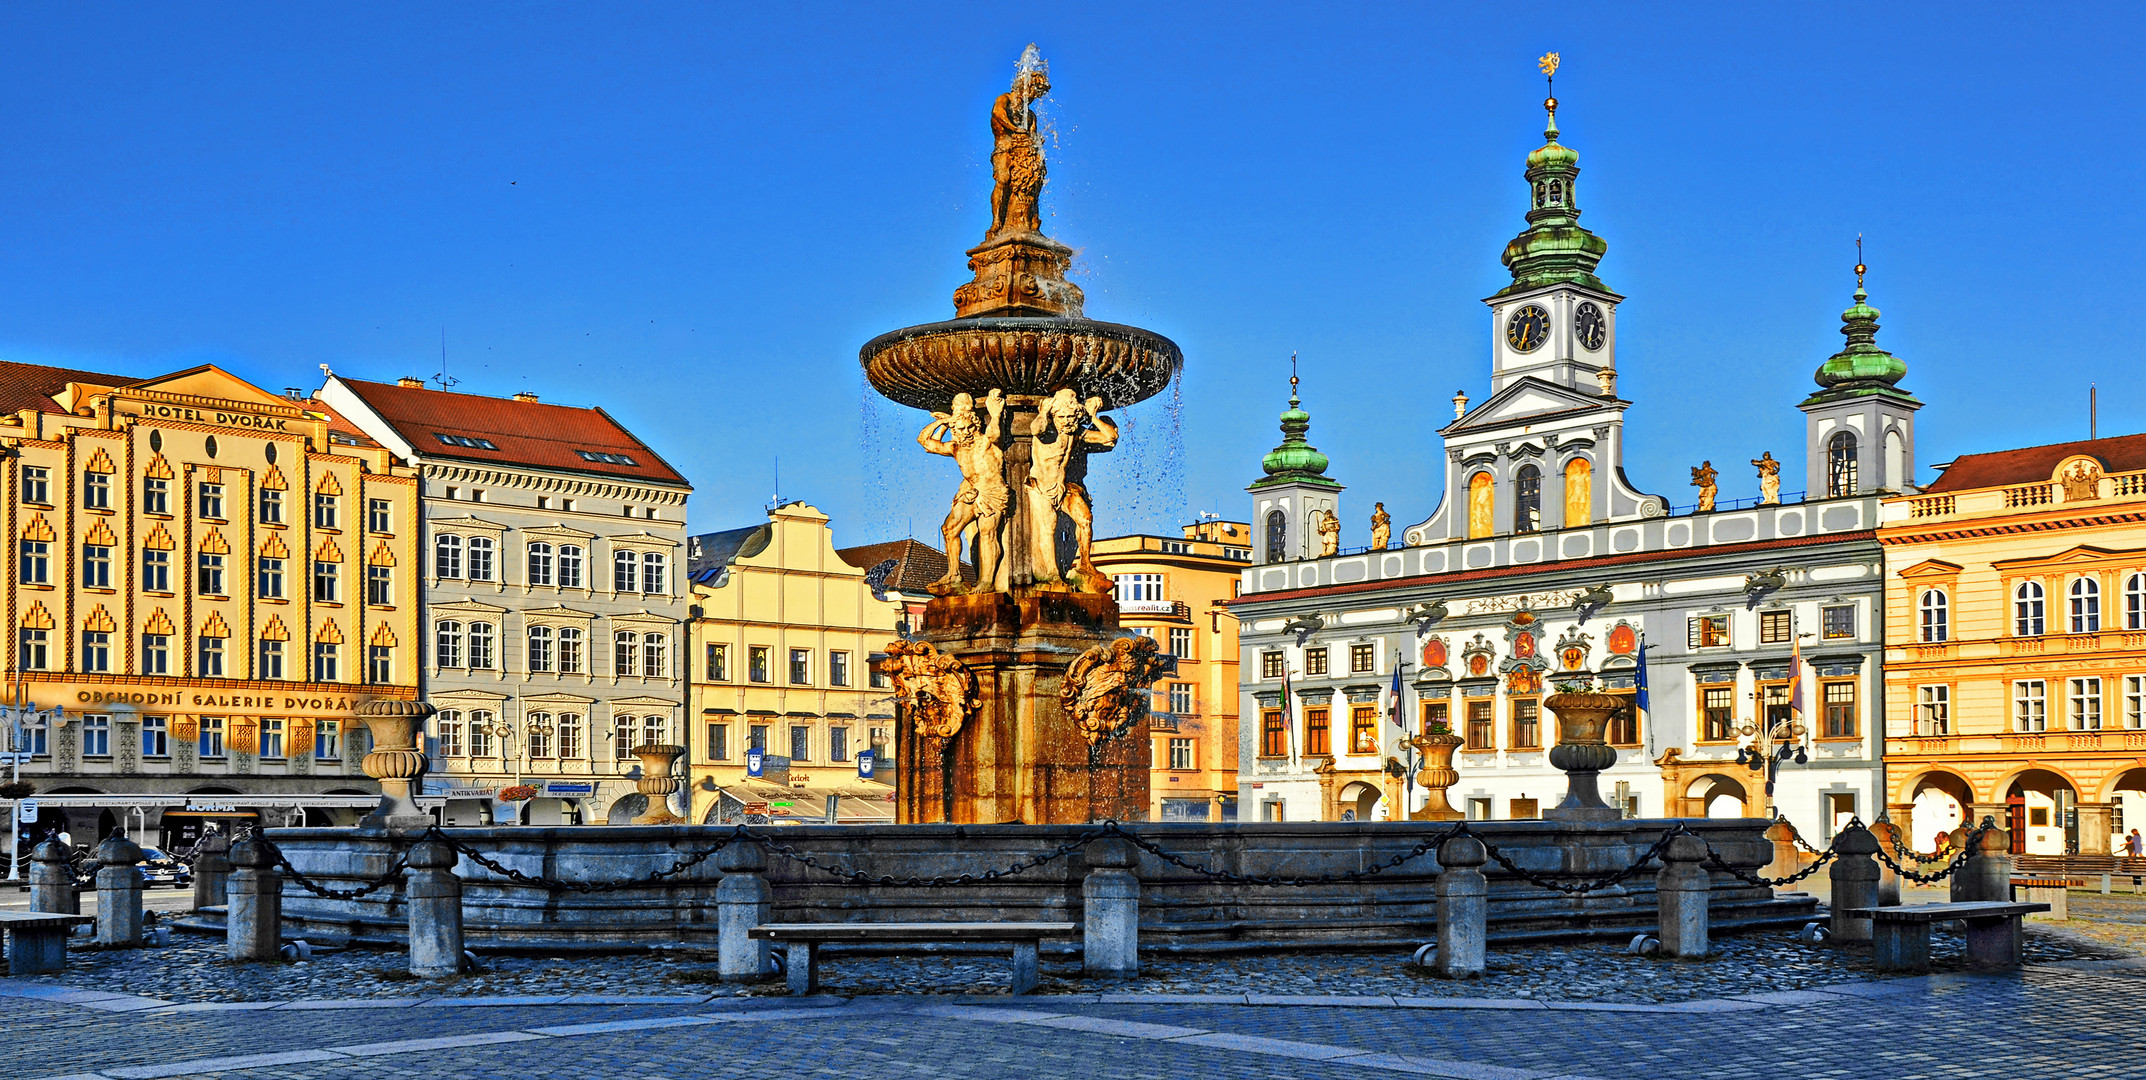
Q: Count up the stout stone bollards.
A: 14